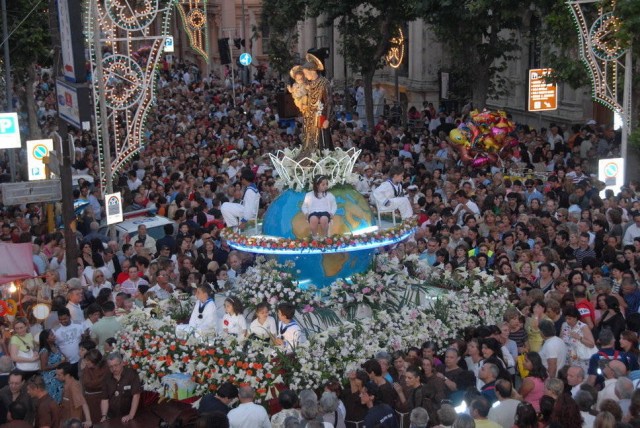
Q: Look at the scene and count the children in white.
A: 7